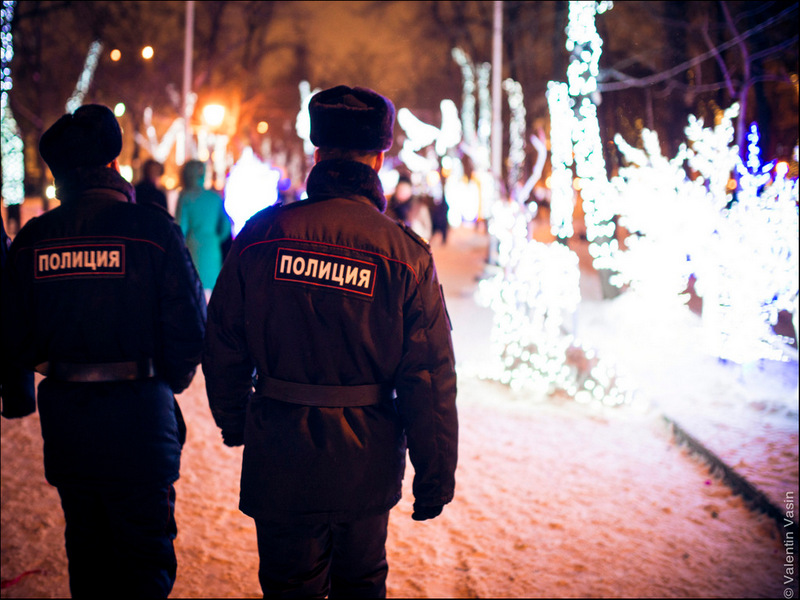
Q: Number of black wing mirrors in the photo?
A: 0